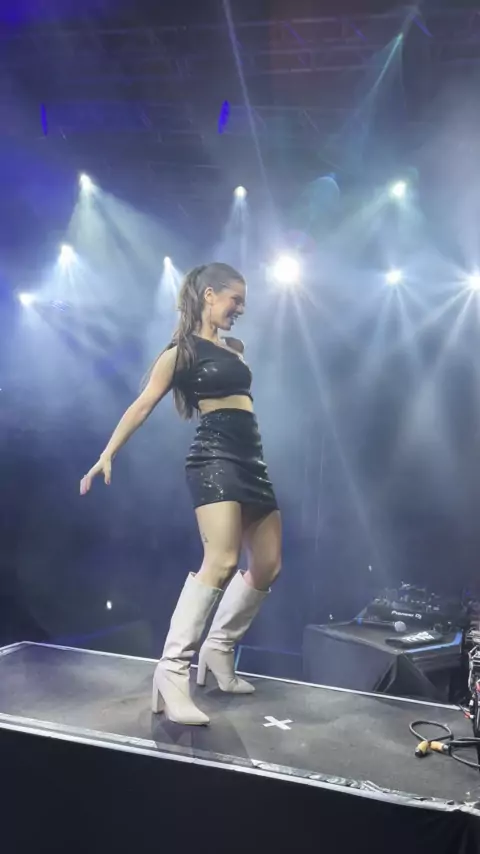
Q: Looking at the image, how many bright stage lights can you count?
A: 9